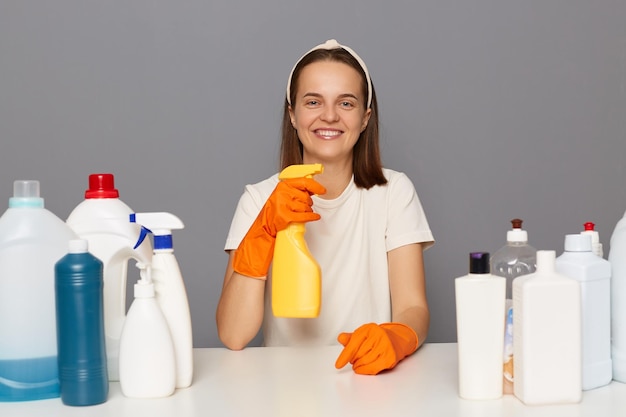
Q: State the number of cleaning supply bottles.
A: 12